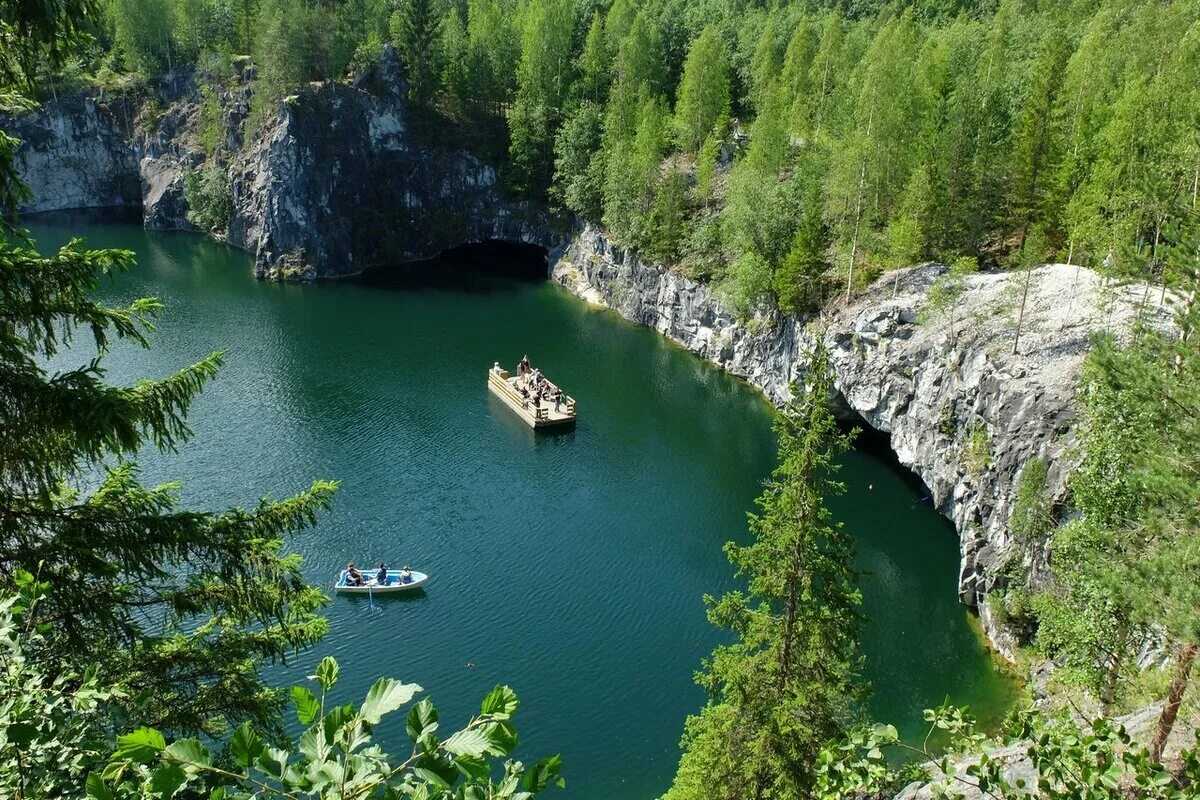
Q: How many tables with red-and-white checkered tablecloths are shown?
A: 0